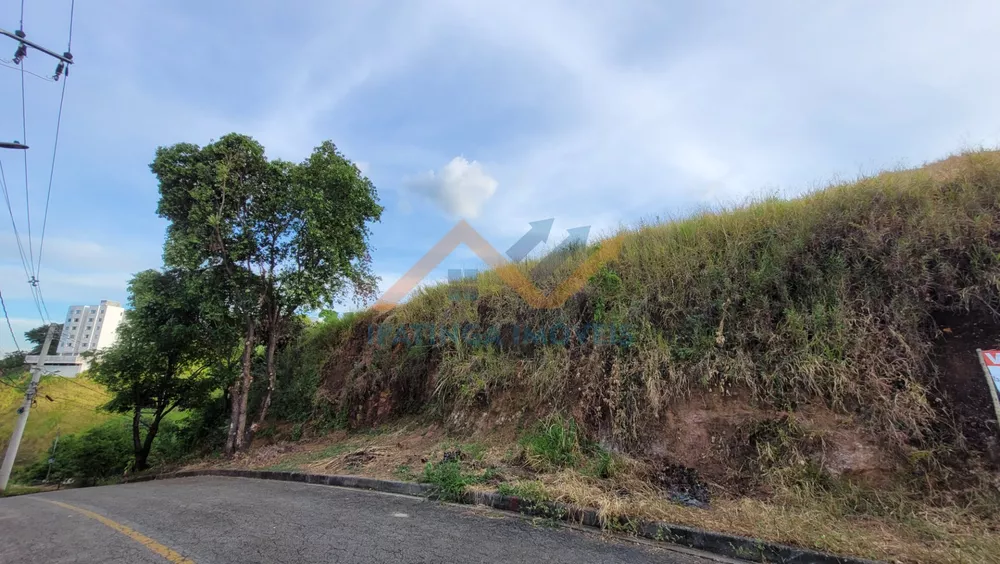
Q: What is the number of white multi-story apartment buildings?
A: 1